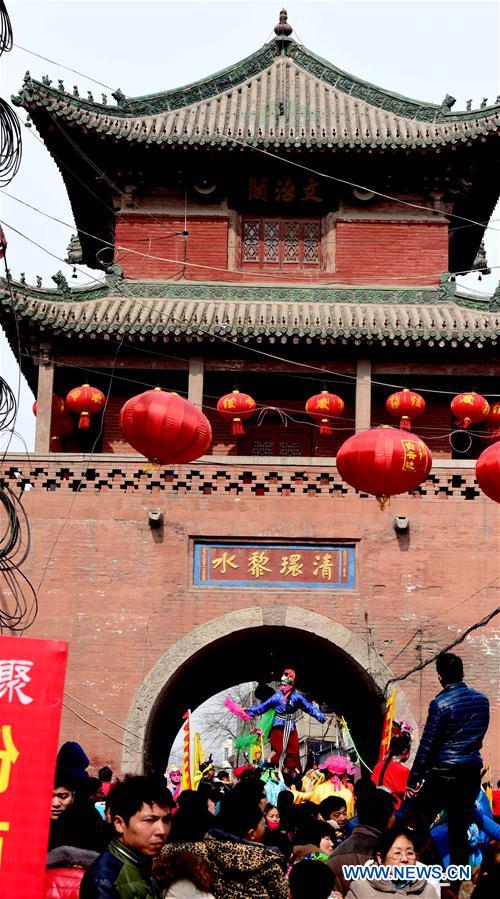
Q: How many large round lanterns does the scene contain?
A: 3